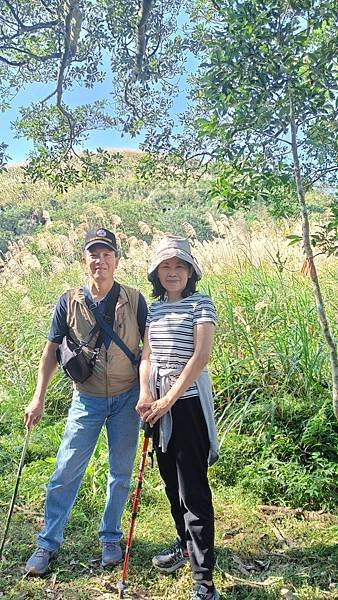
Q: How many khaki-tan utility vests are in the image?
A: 1